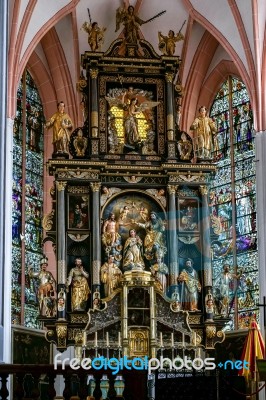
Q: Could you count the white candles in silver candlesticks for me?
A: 8